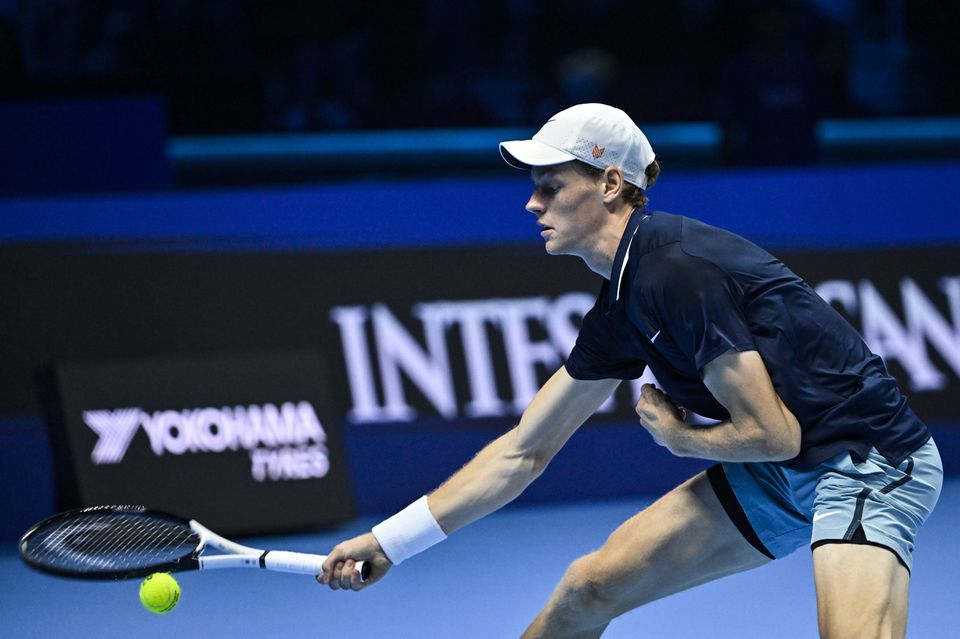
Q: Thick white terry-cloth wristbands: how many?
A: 1